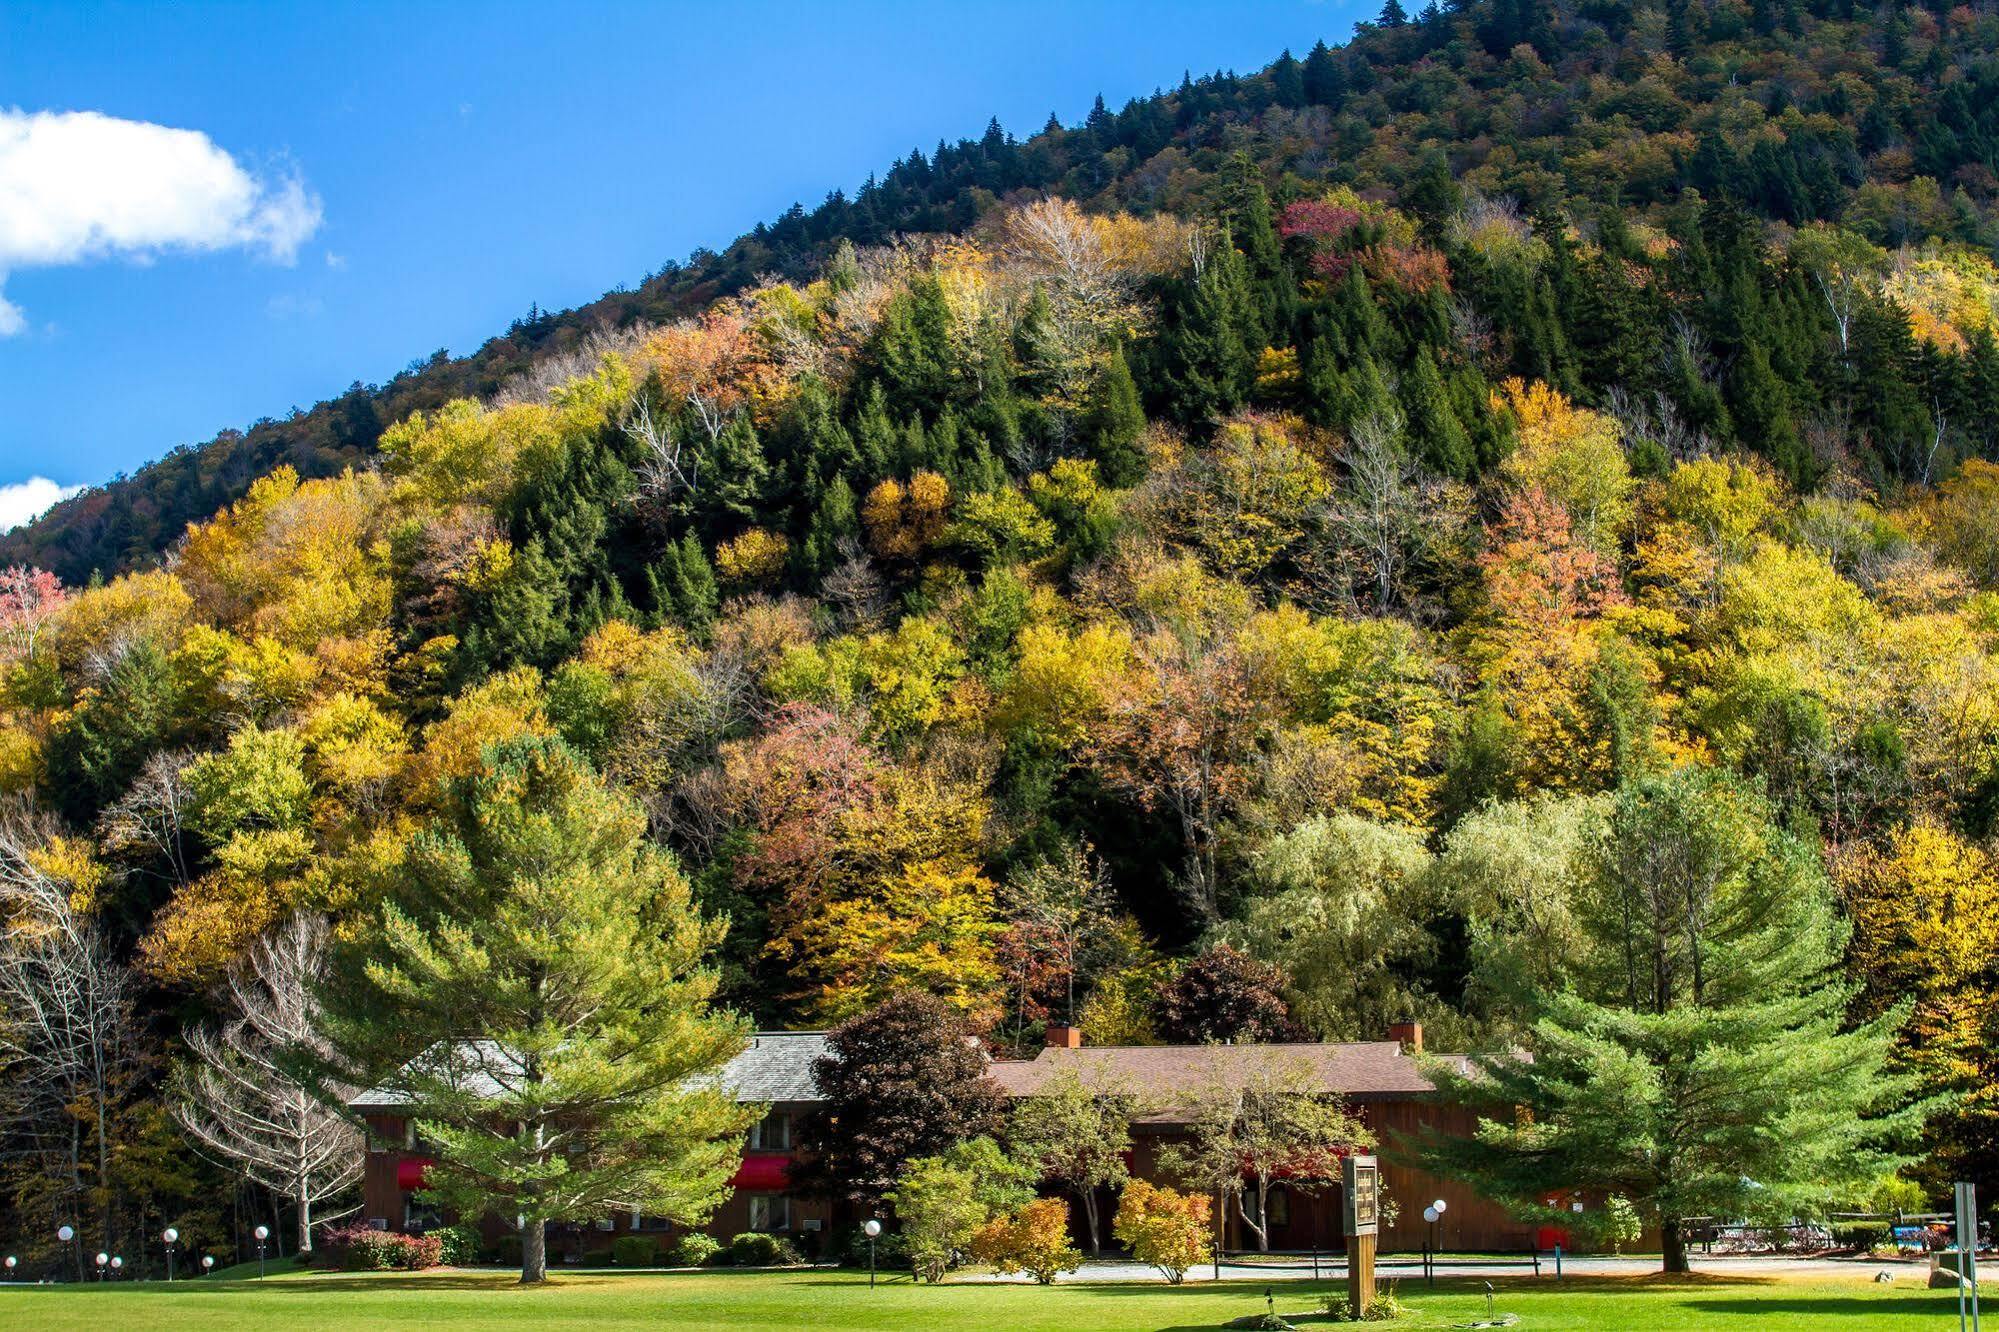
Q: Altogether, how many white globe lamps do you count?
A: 10